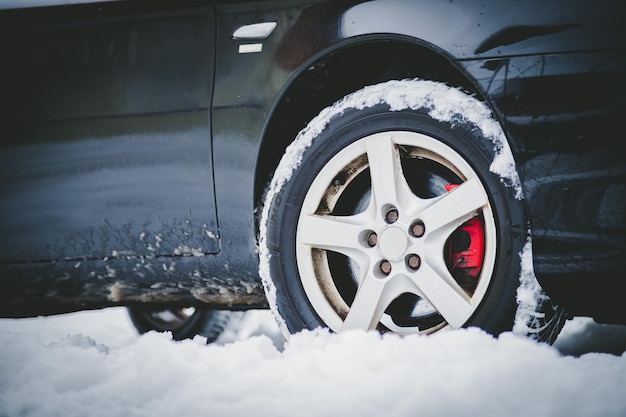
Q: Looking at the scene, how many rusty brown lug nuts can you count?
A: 5